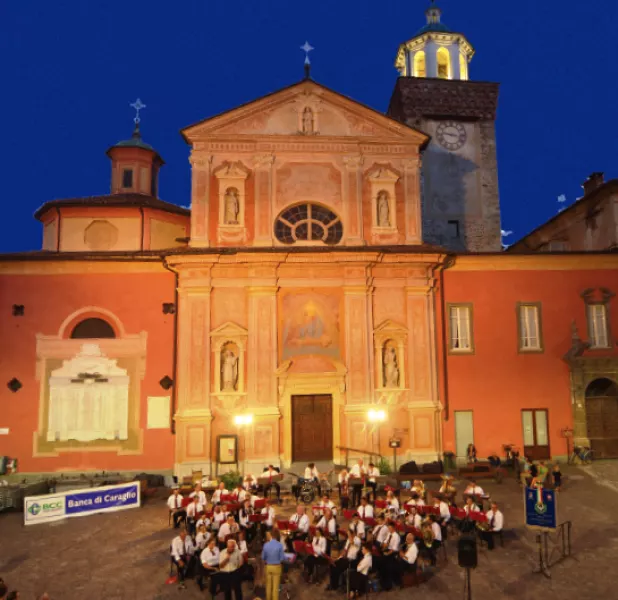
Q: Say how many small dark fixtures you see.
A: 4